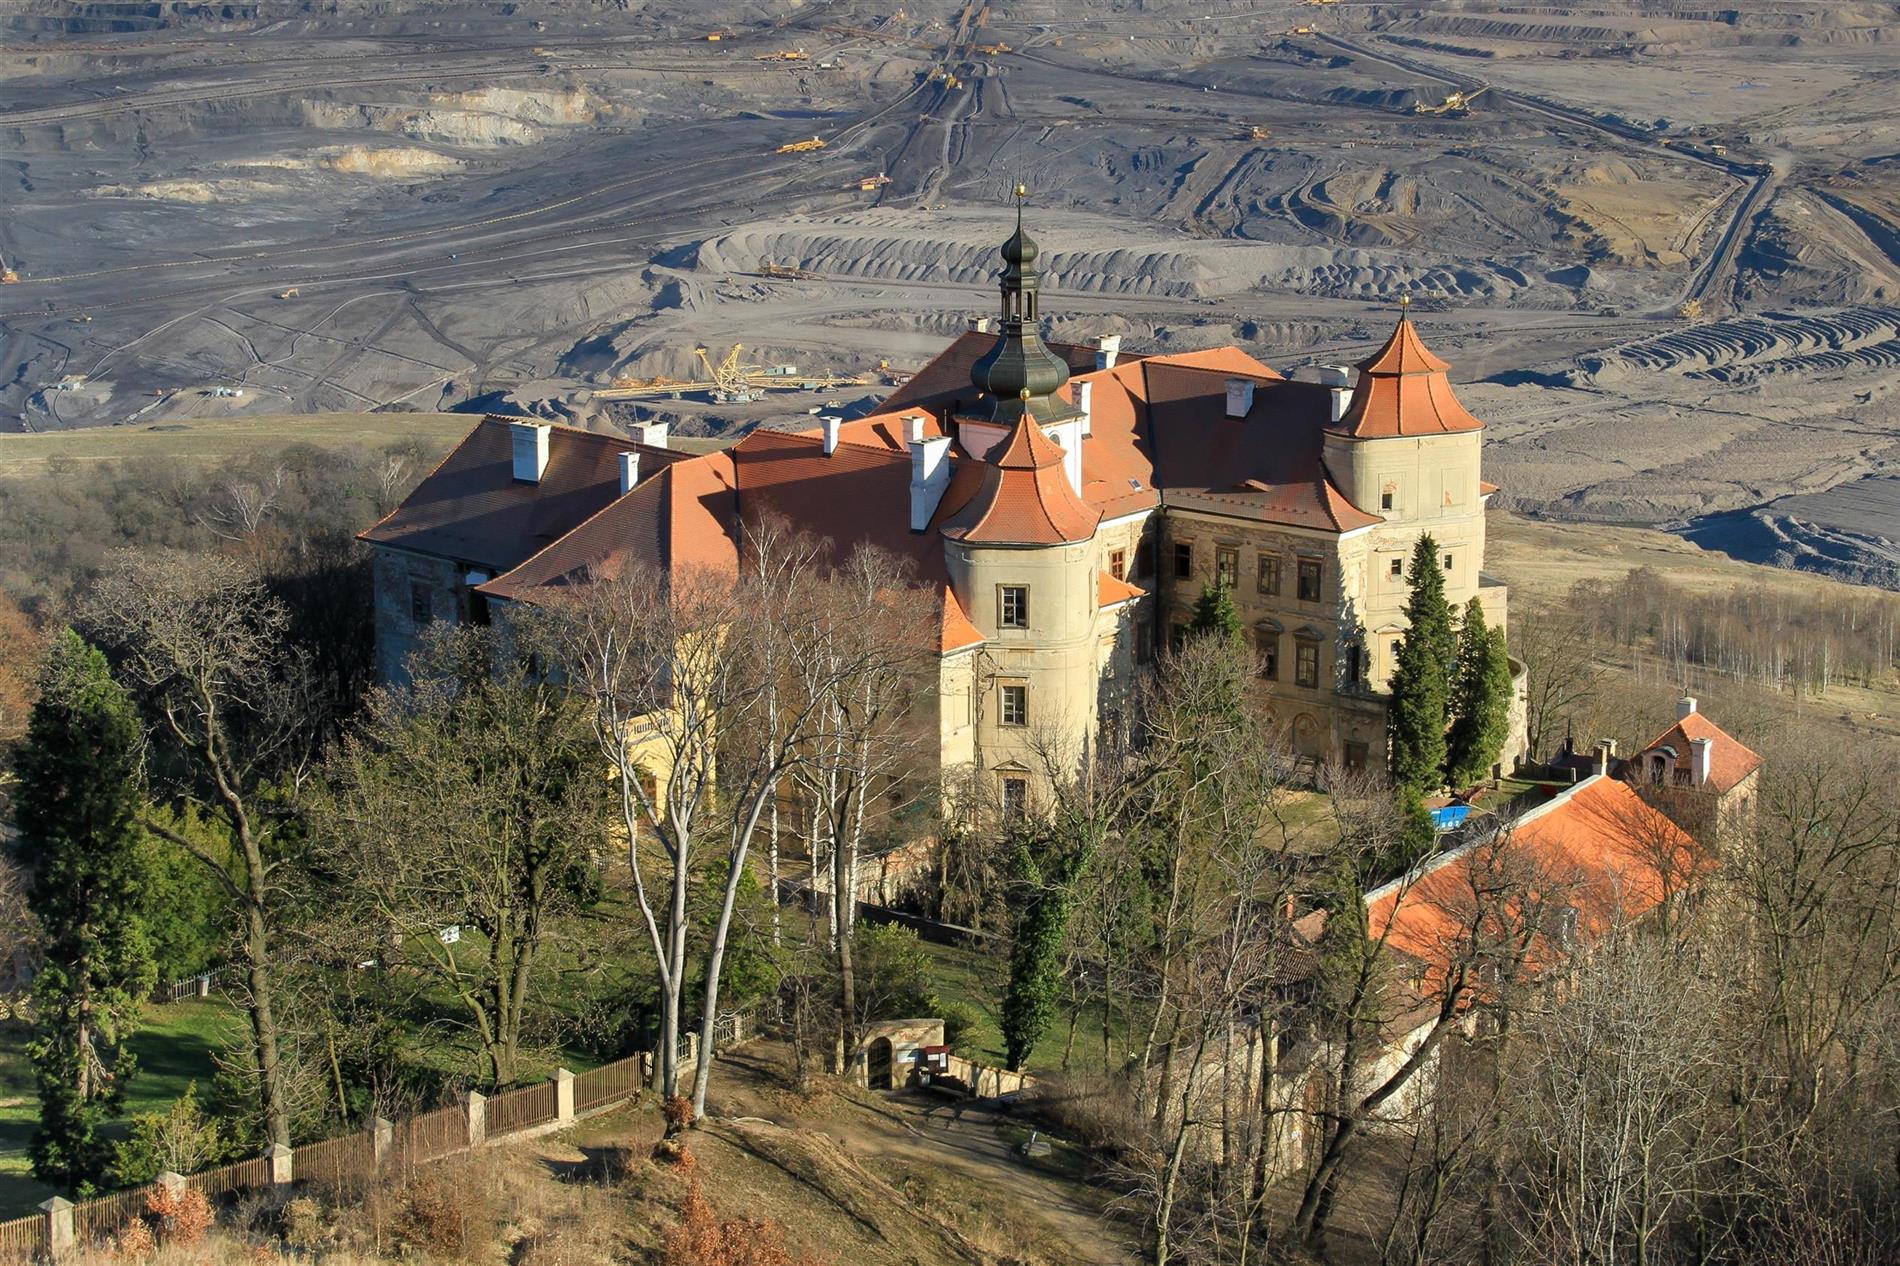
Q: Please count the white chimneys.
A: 14